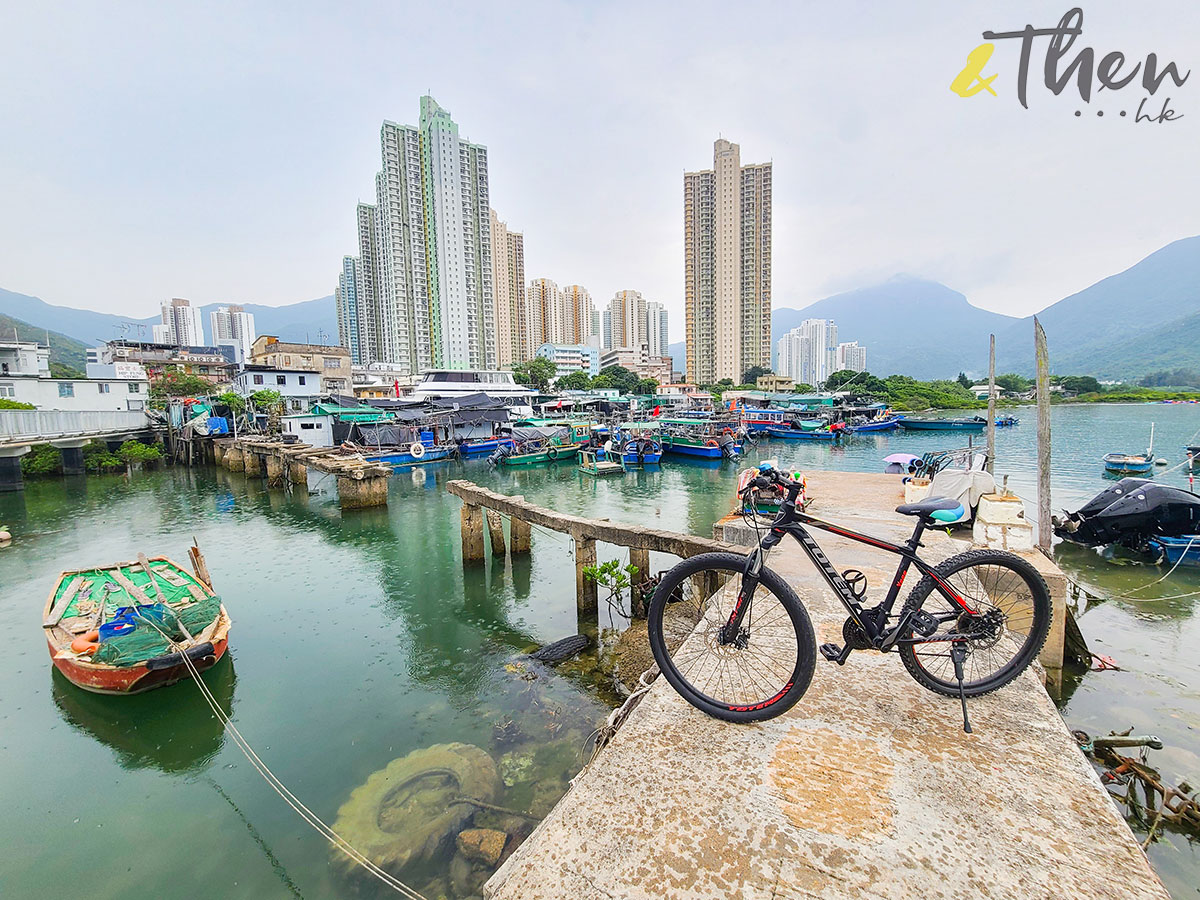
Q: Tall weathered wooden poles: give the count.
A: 2